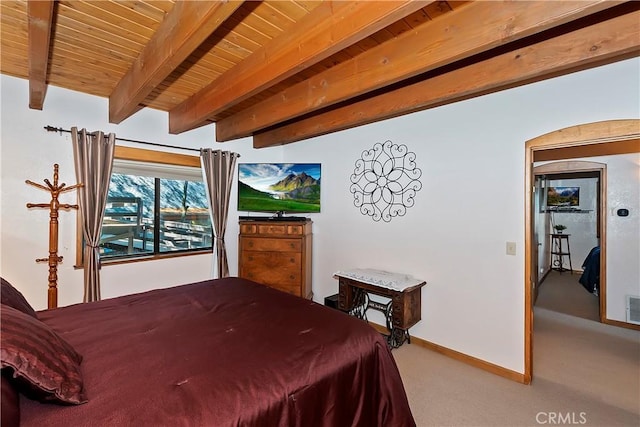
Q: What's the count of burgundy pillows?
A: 2